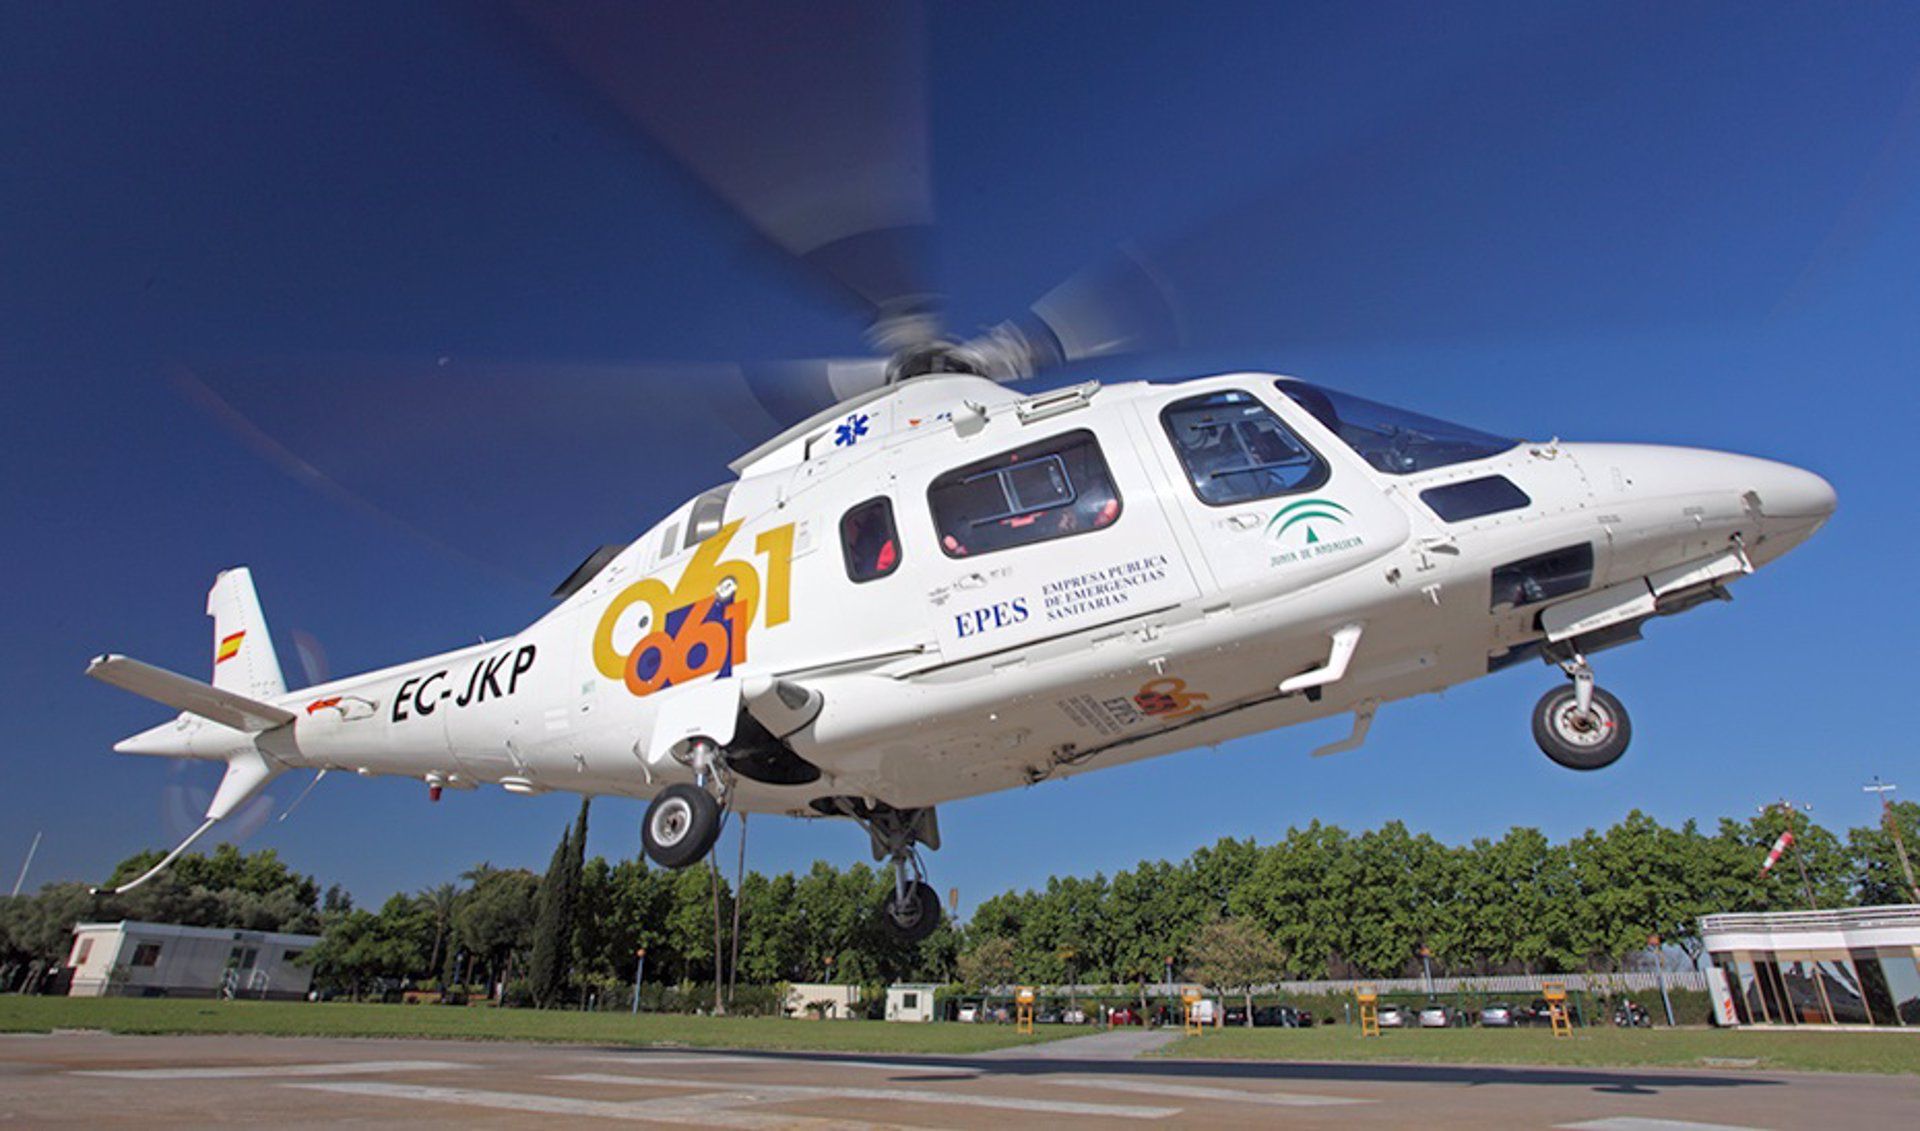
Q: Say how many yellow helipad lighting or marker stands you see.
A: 4